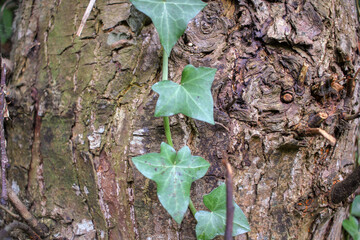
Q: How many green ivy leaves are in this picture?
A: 4